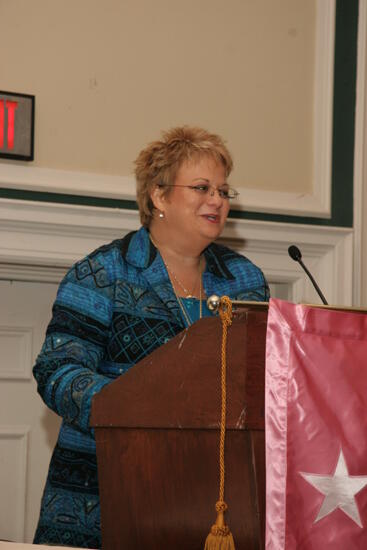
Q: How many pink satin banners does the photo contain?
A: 1